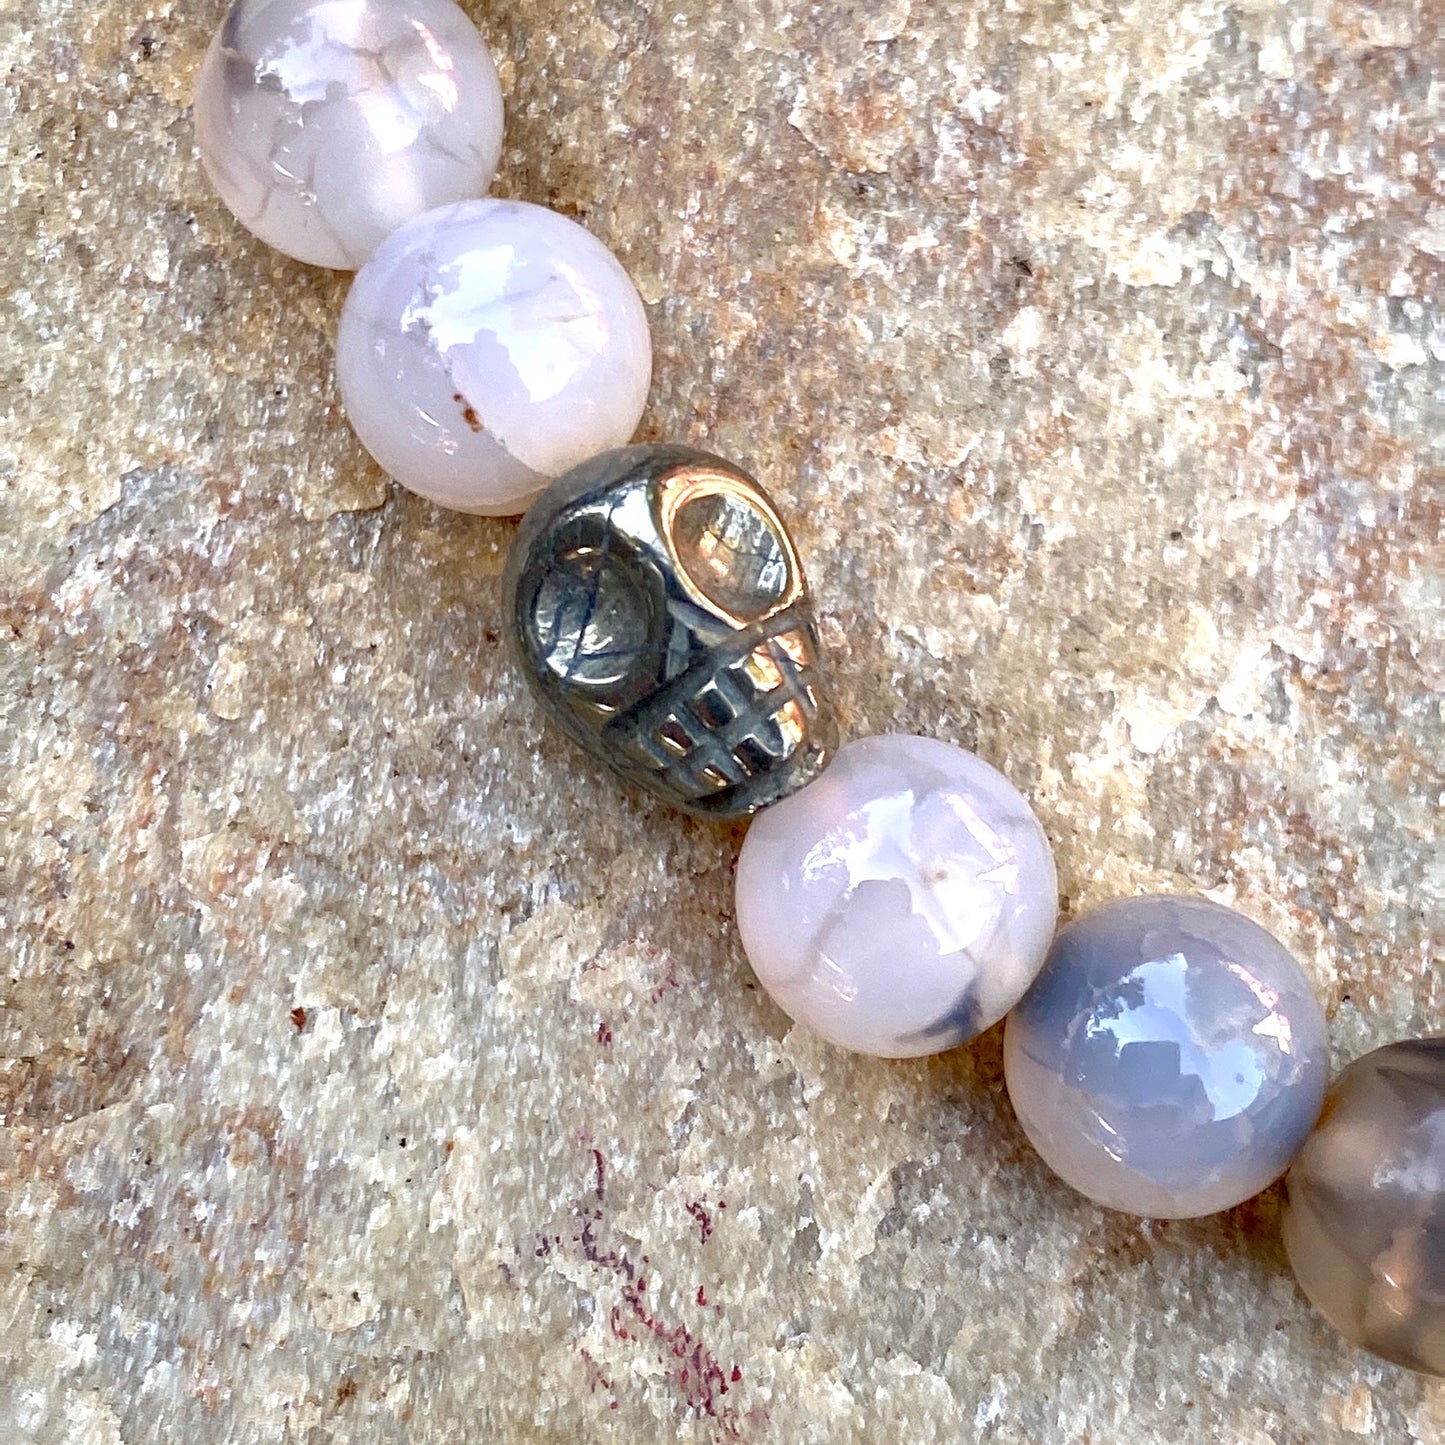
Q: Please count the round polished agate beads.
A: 5